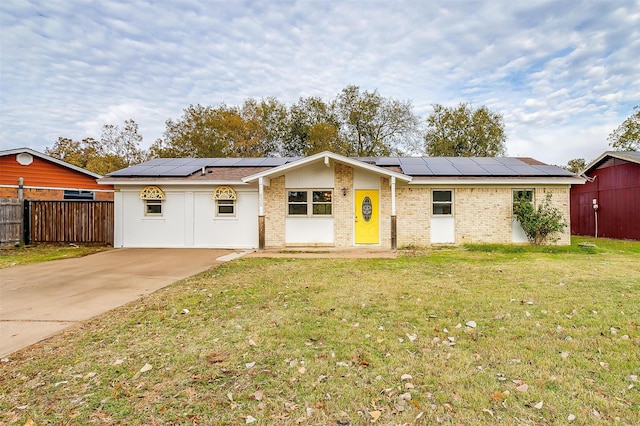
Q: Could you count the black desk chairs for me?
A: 0